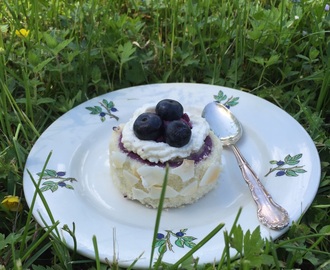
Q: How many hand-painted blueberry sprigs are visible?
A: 5